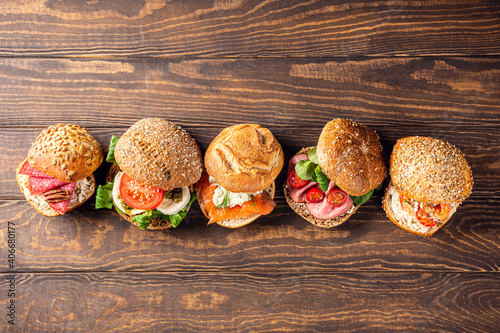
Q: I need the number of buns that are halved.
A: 5